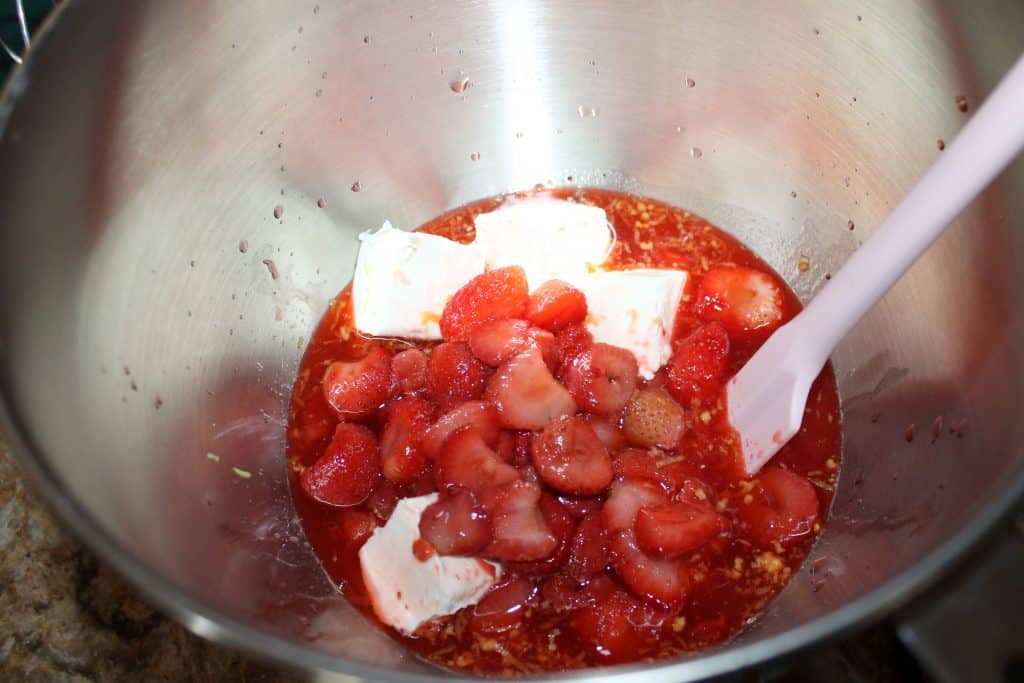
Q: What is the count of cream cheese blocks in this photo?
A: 4